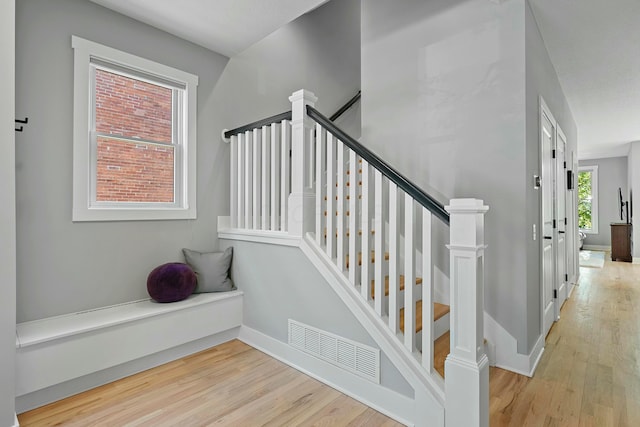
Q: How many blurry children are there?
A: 0